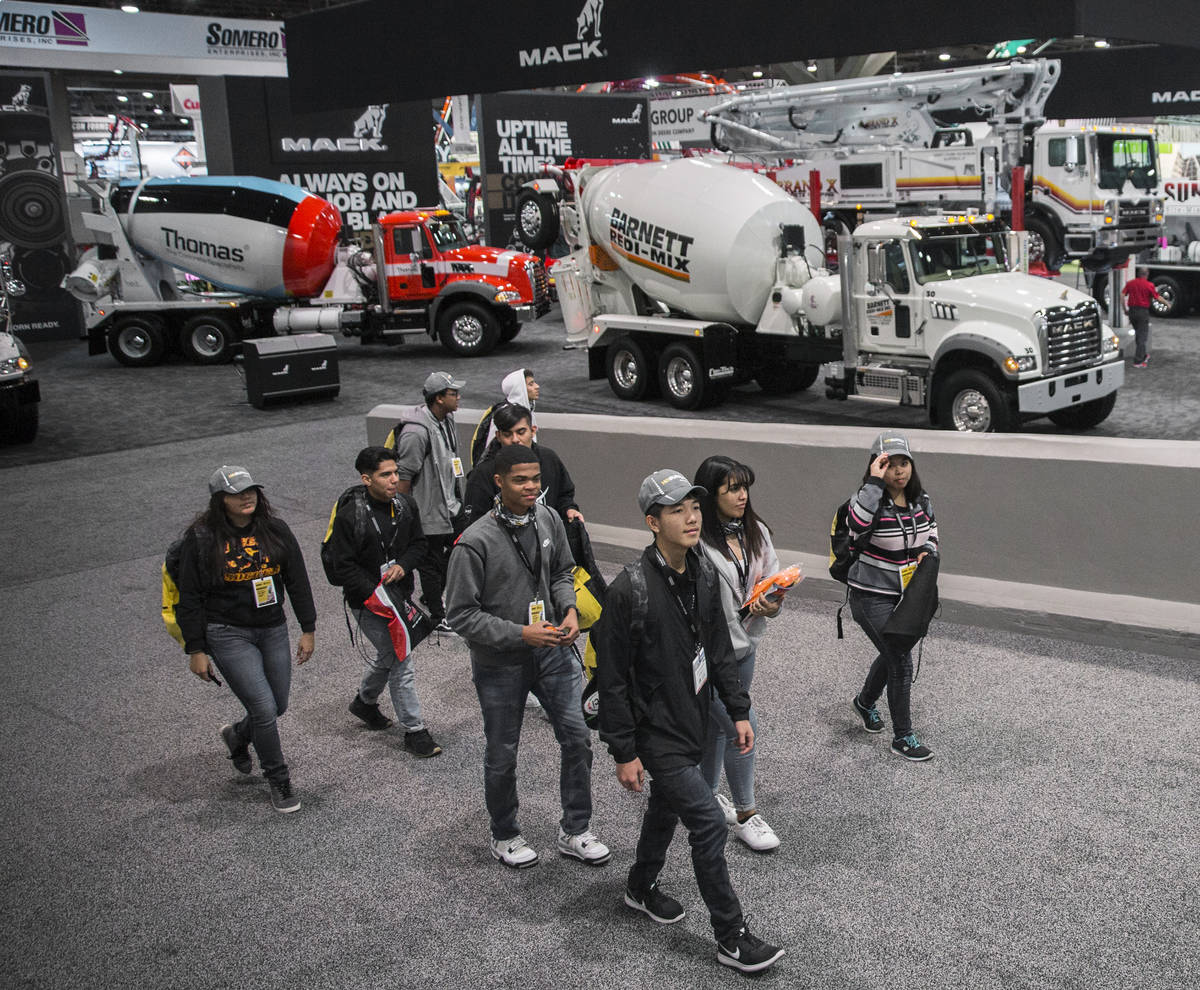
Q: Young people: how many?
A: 9